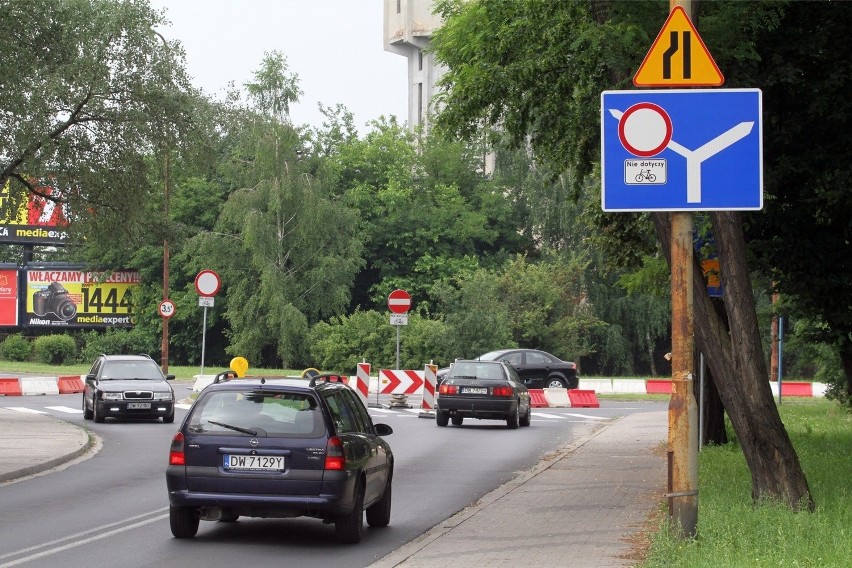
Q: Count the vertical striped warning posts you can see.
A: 2